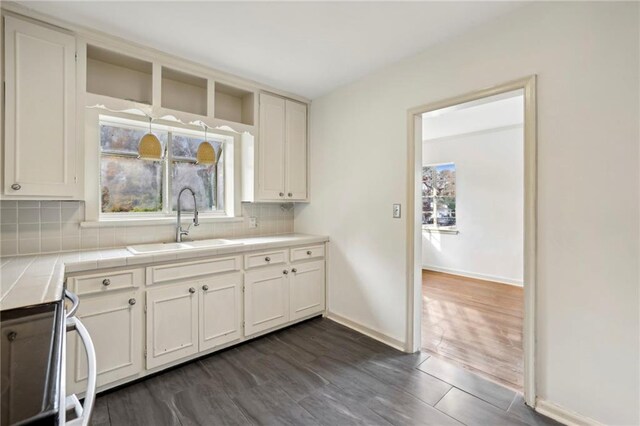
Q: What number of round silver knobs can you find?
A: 11